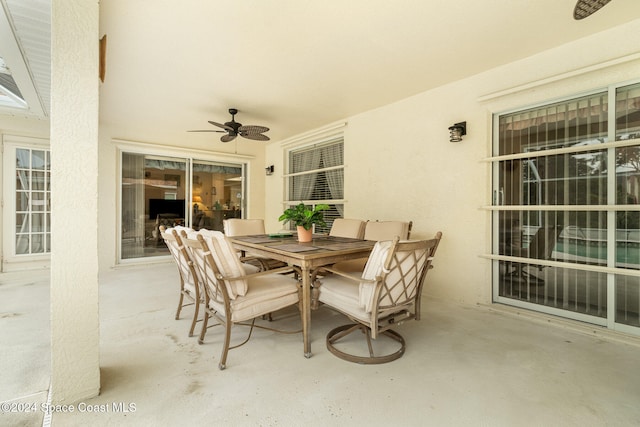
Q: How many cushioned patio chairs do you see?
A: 6